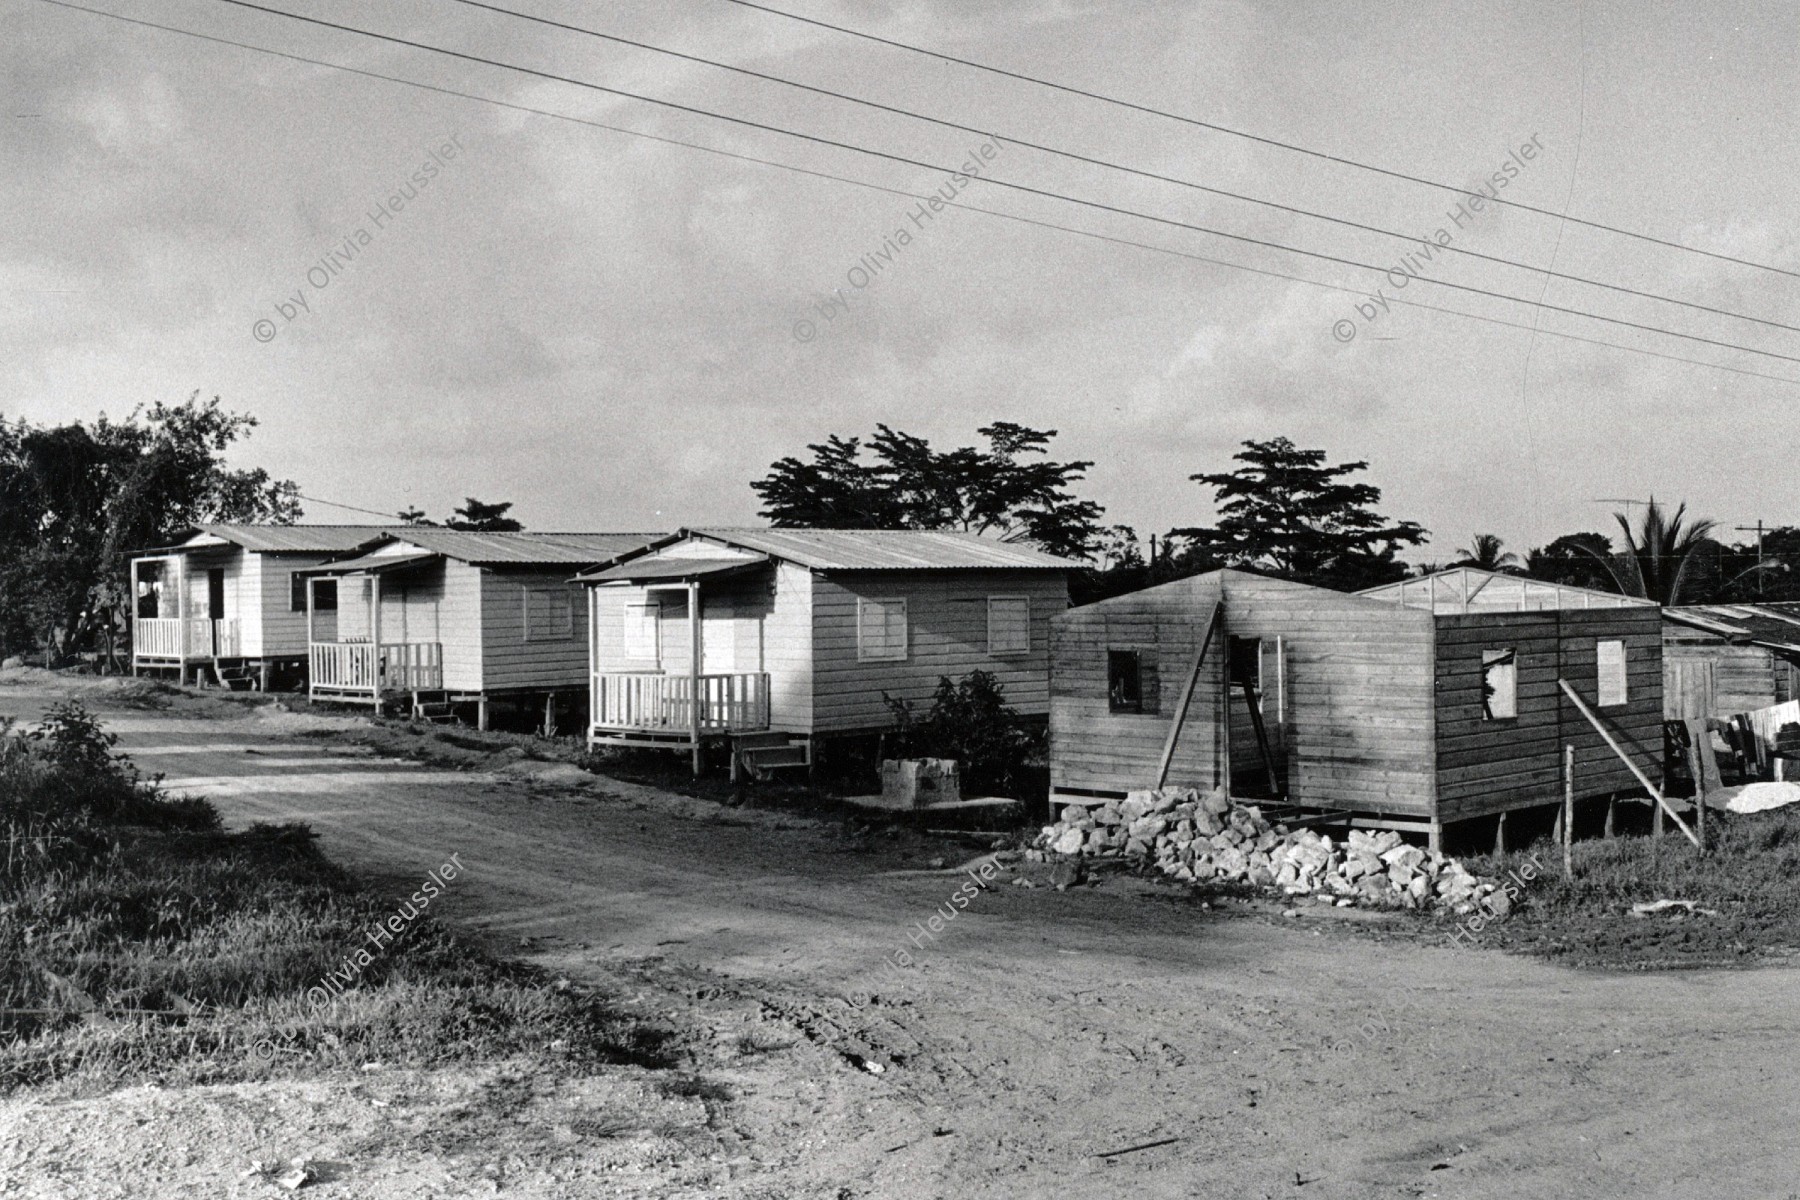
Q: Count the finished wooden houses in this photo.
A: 3